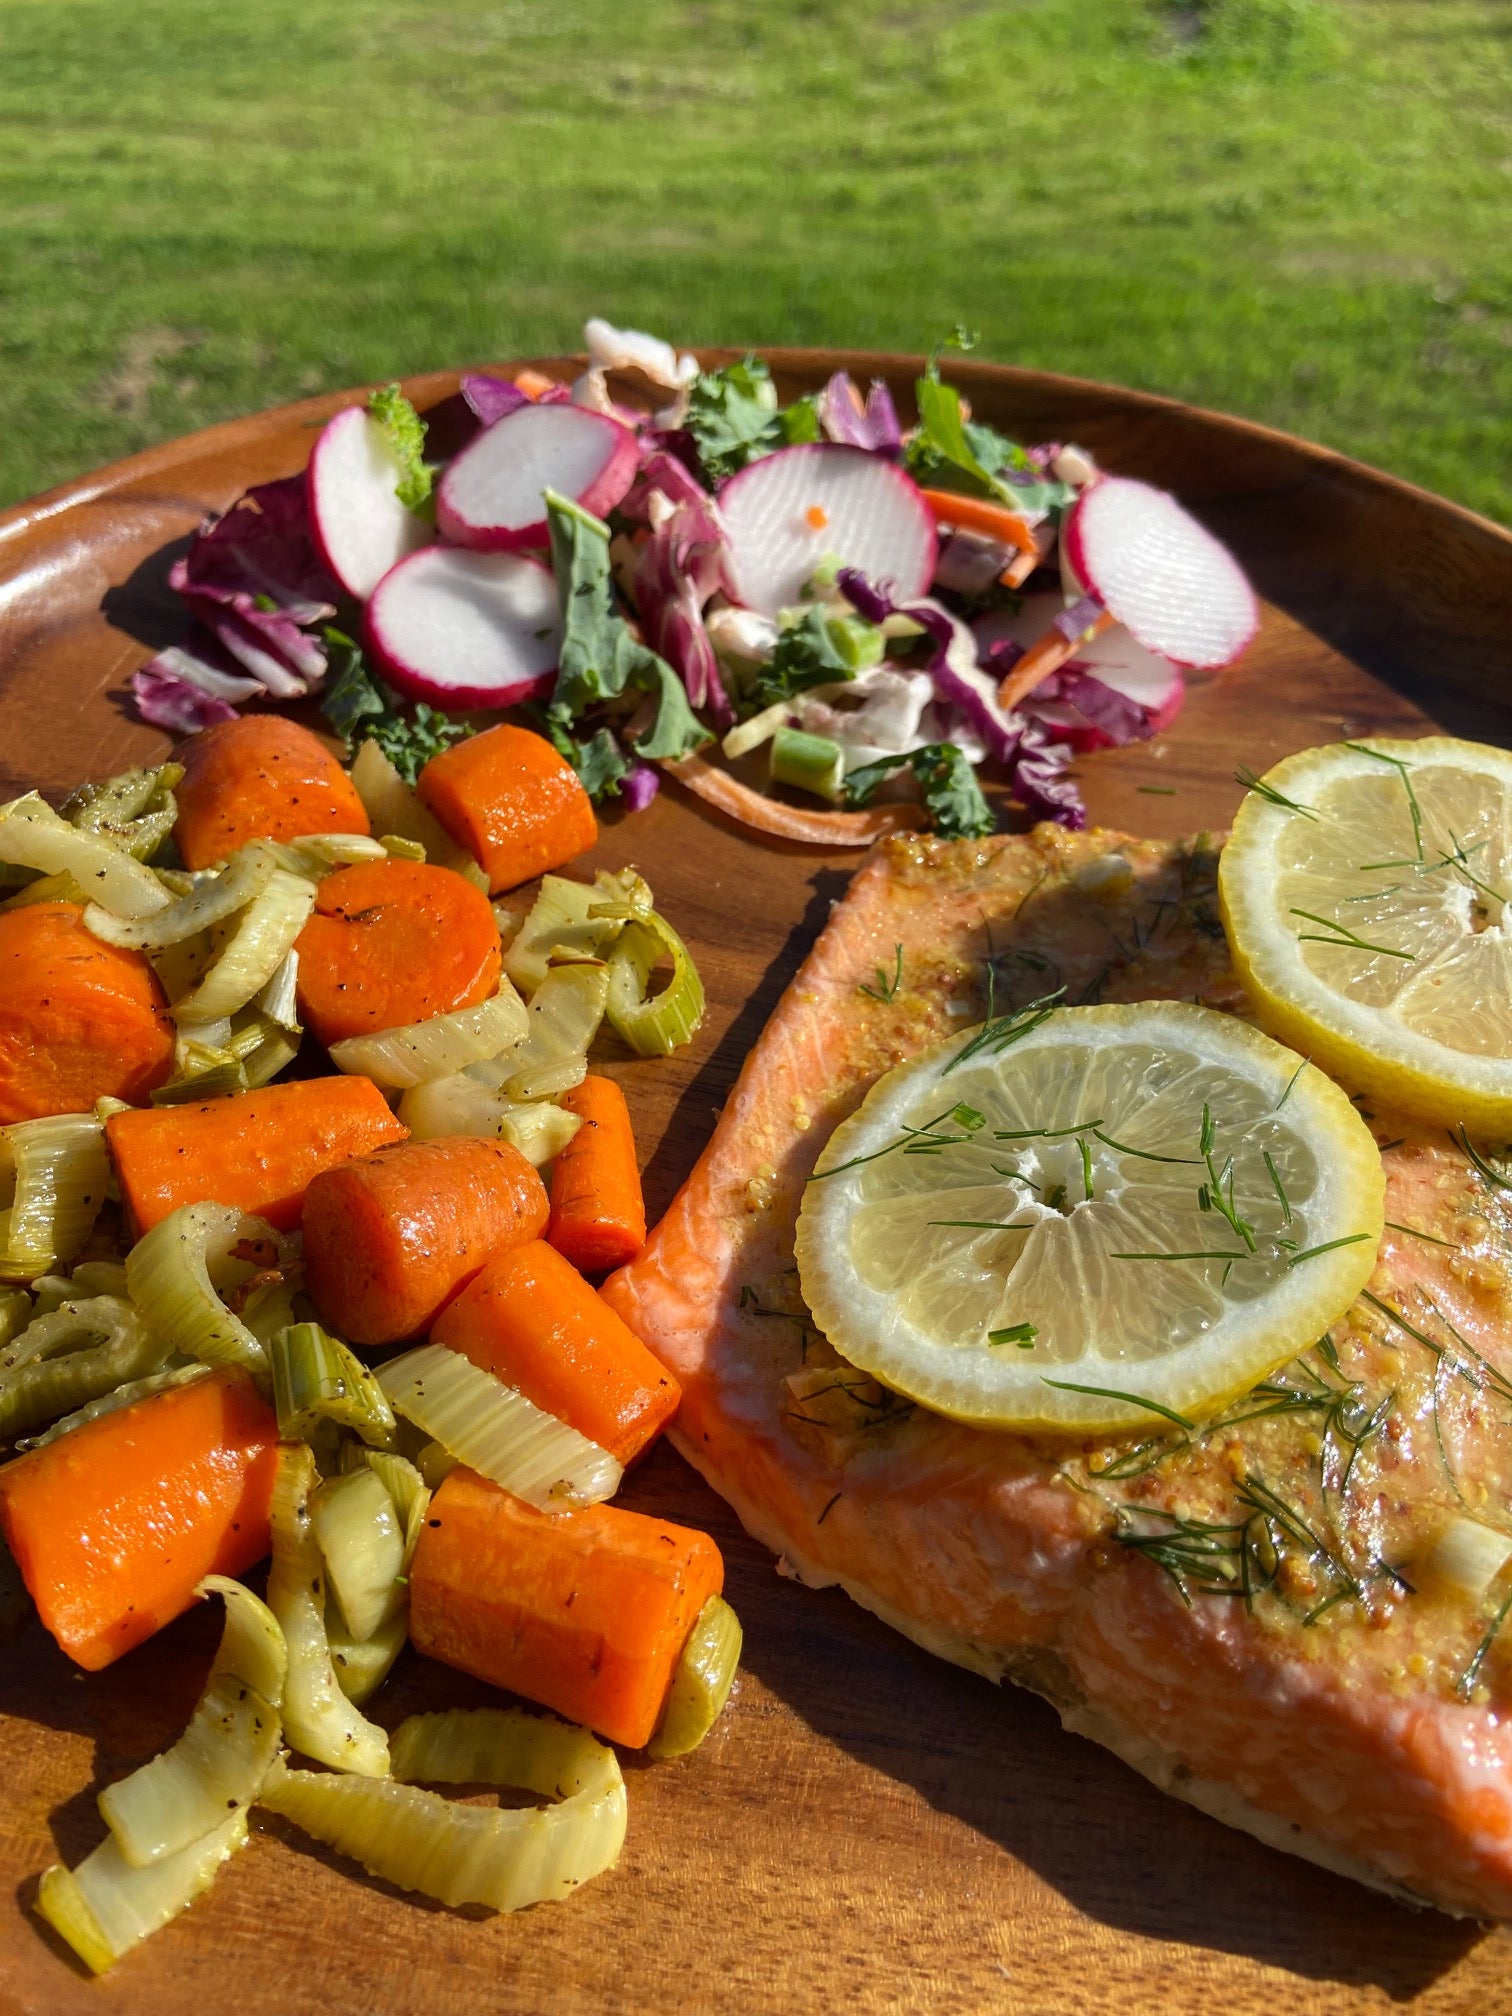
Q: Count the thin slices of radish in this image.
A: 6